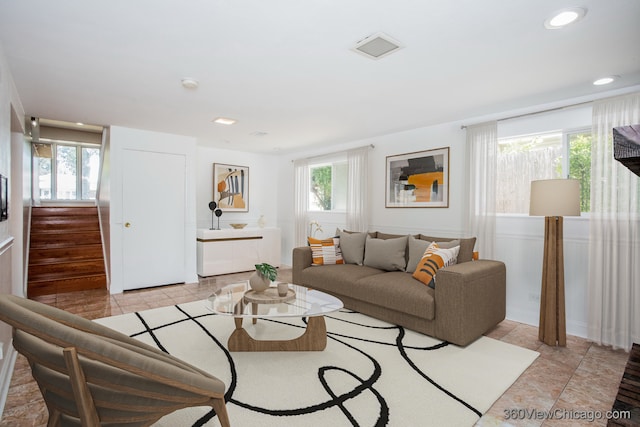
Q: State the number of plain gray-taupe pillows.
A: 3